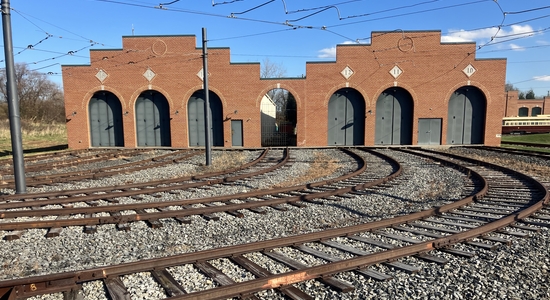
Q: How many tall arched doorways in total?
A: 7